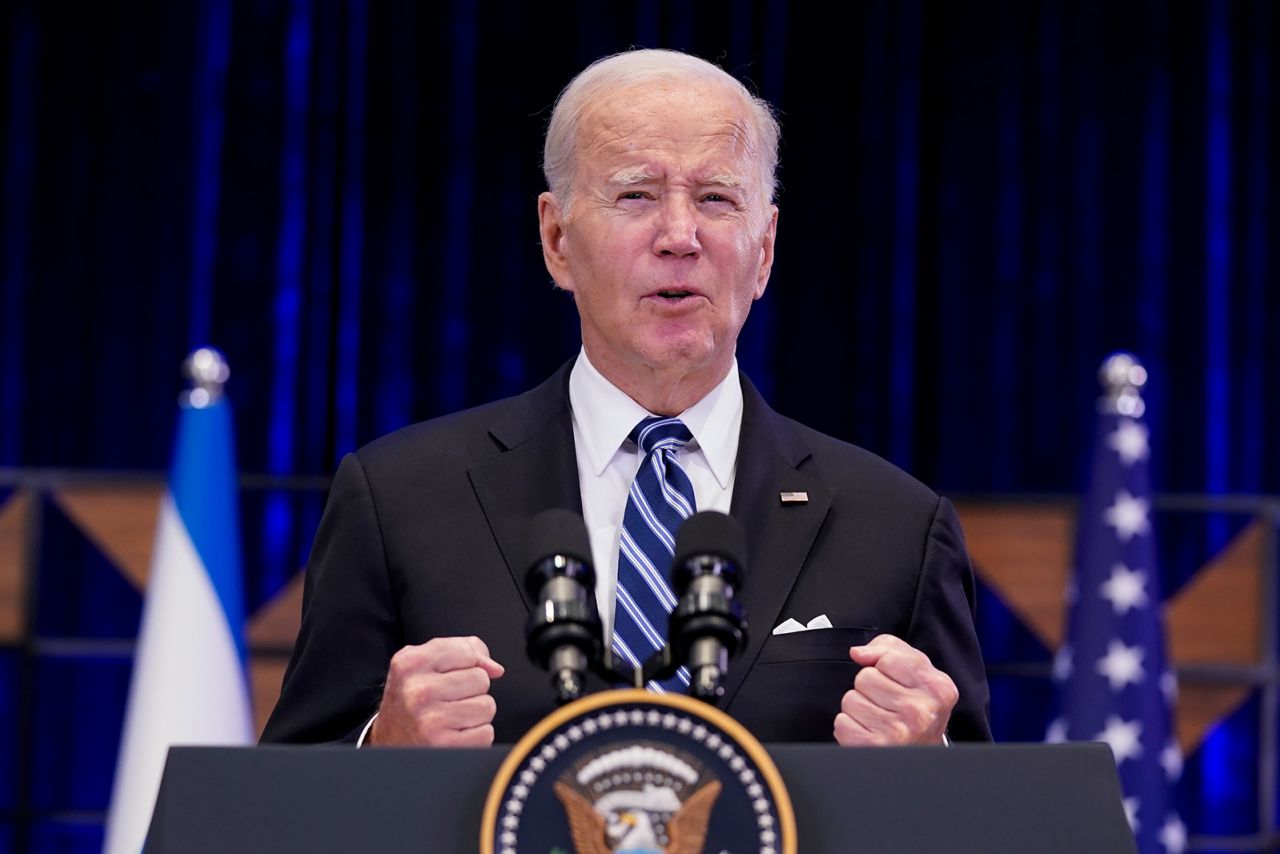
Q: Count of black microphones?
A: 2